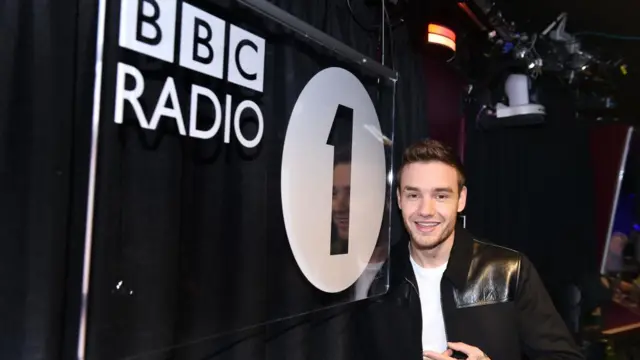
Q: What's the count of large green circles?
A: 0